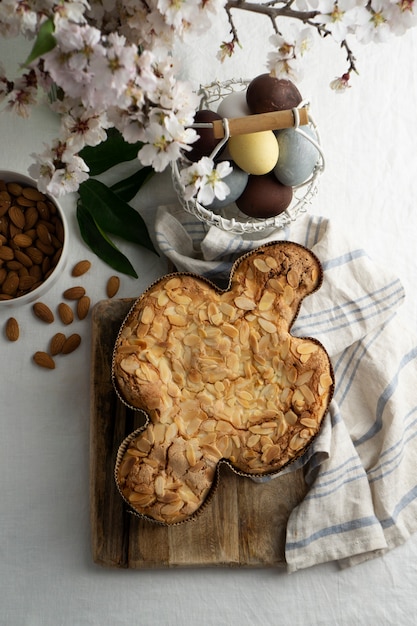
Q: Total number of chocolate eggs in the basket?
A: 3